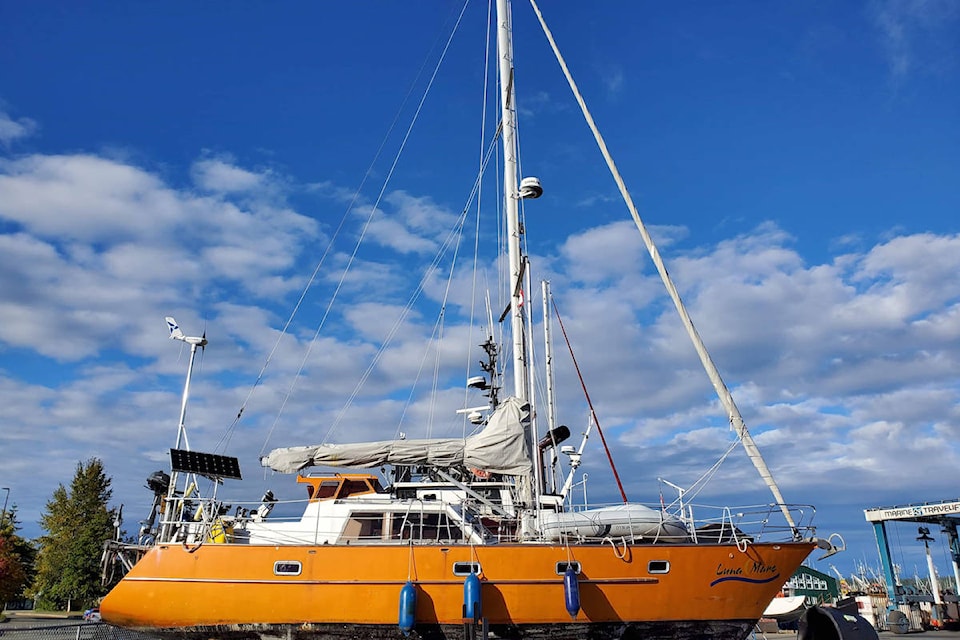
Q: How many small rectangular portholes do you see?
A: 4